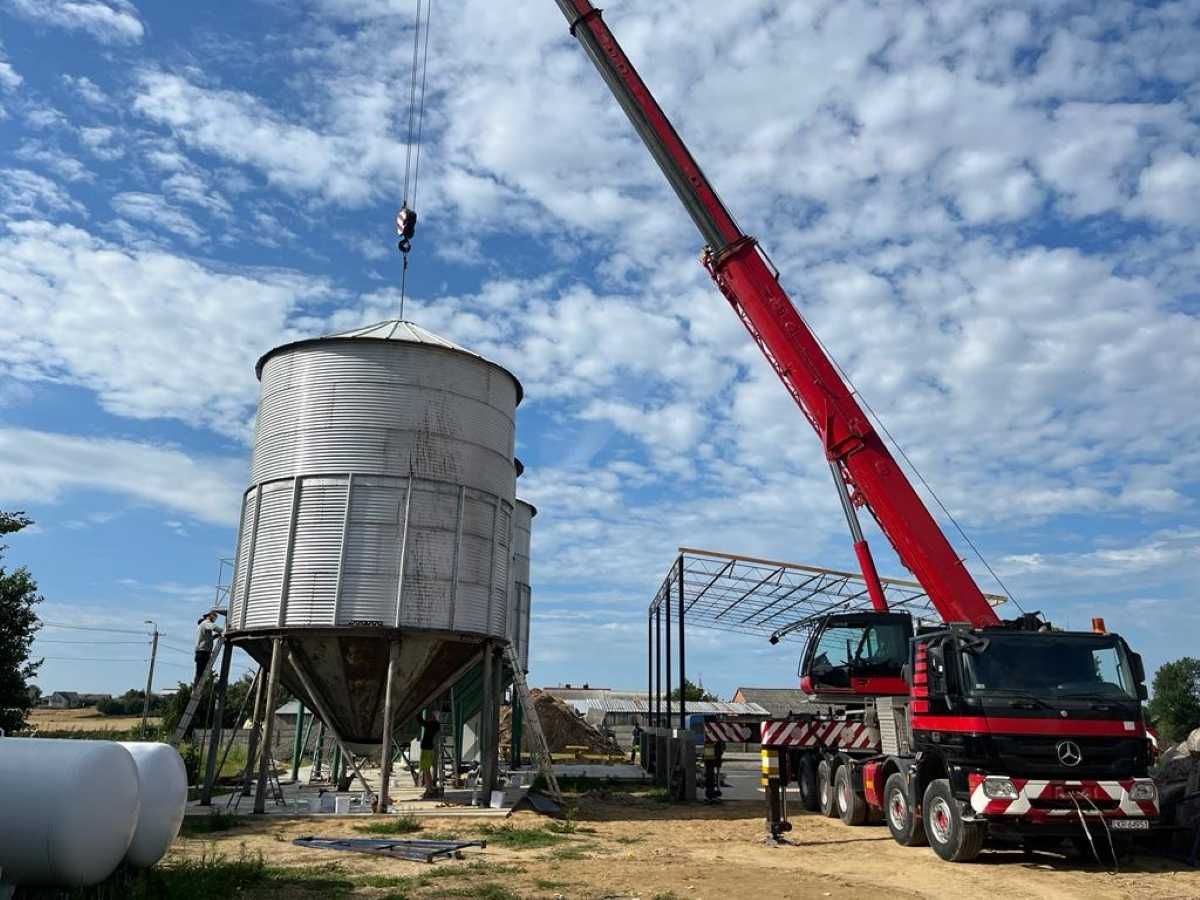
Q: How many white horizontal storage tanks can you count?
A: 2